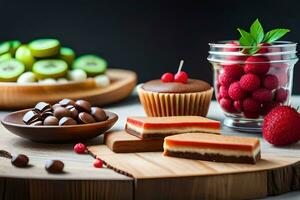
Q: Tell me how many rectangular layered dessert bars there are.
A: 2